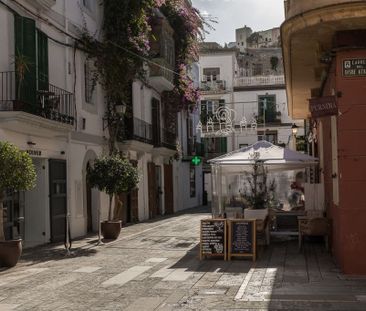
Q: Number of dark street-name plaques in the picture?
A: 1